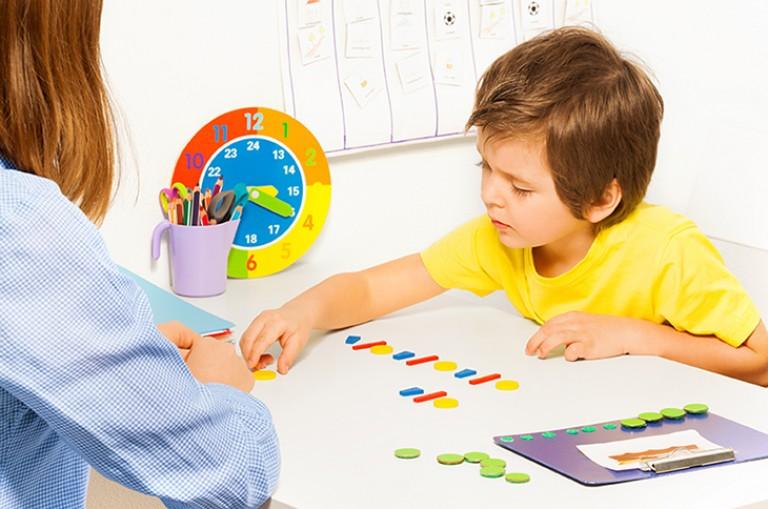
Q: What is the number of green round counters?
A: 10